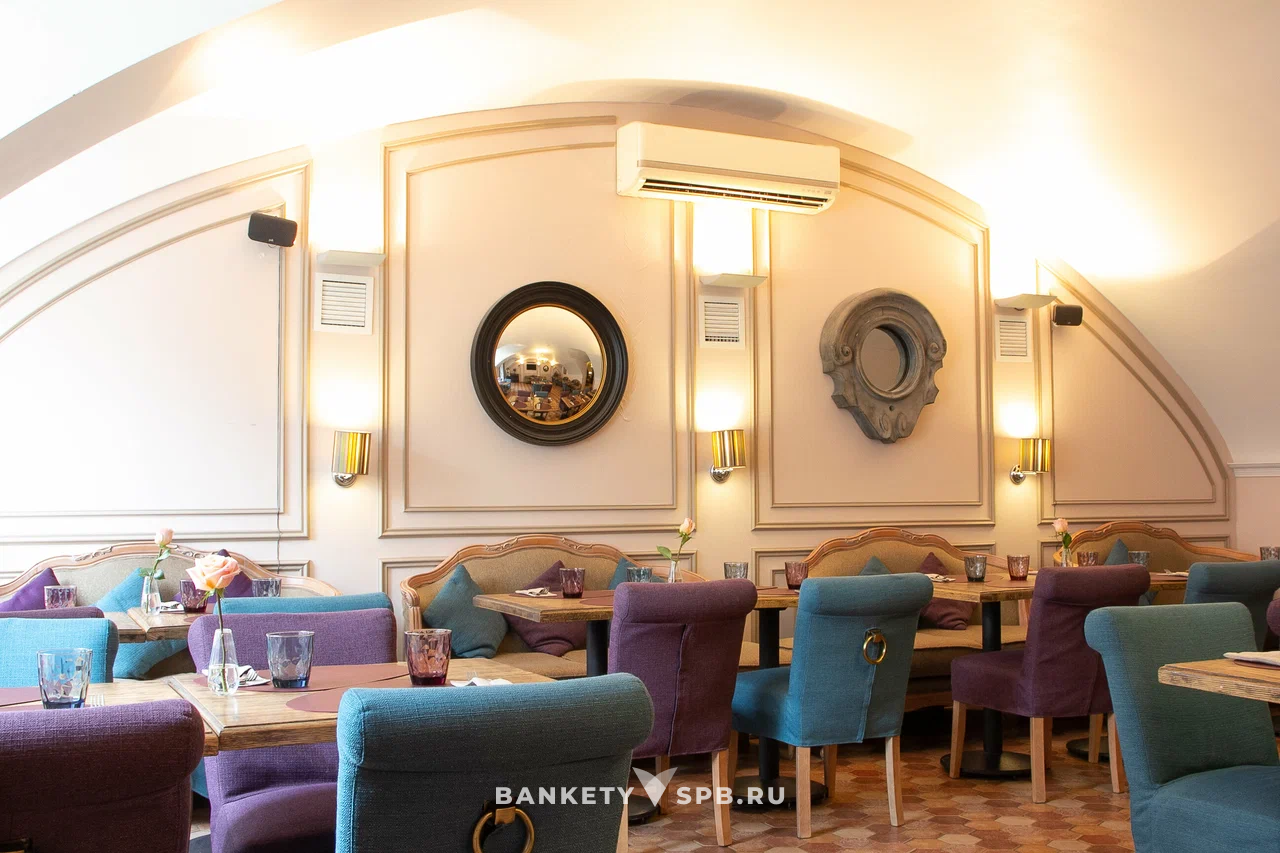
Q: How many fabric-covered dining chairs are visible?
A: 12